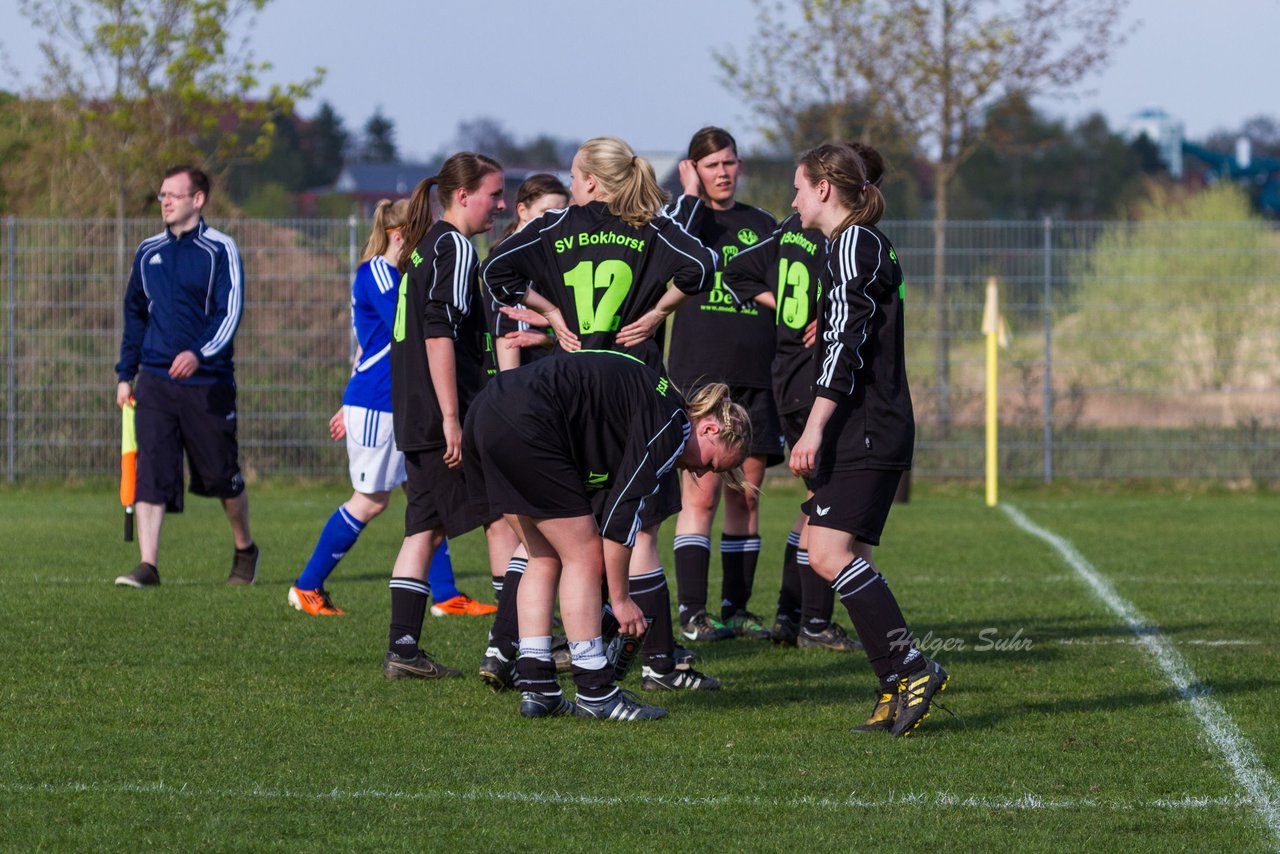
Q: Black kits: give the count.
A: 7